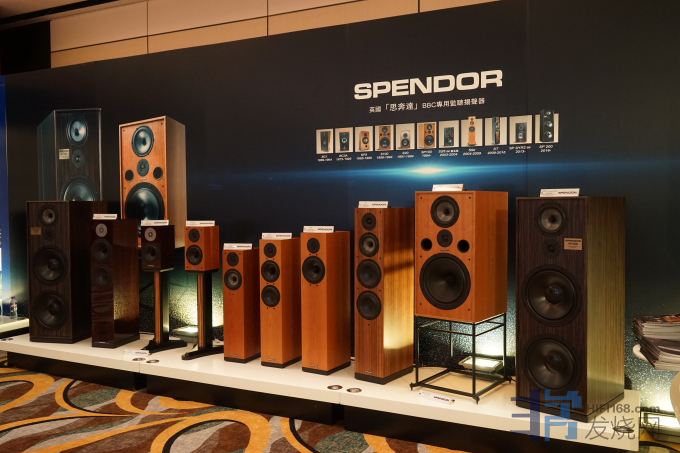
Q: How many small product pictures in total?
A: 11